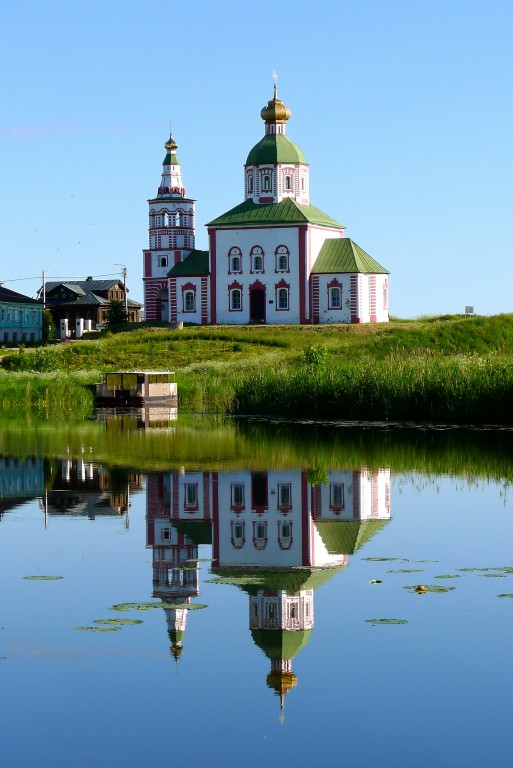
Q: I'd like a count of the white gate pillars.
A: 3